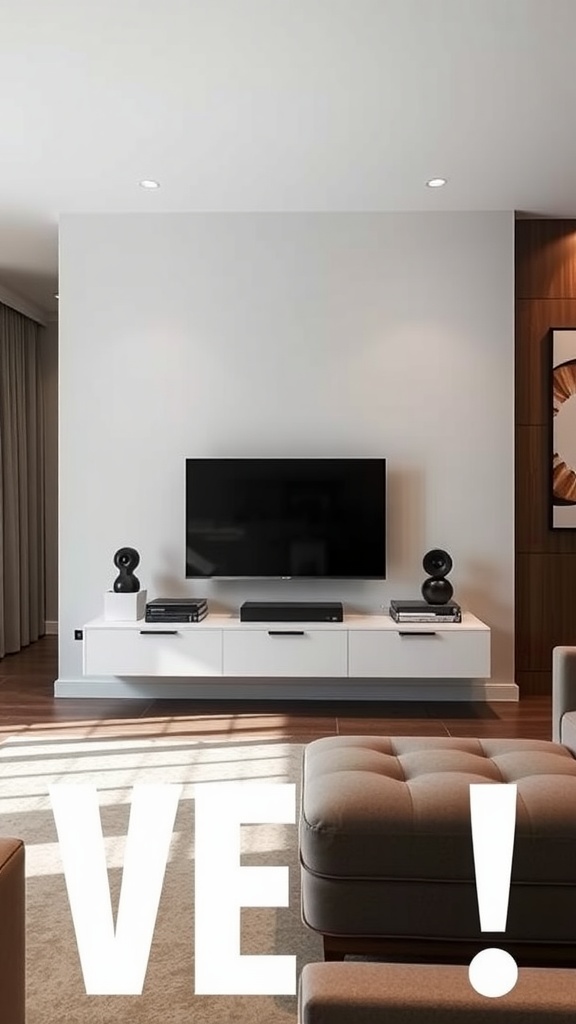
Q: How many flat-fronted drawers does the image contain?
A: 3